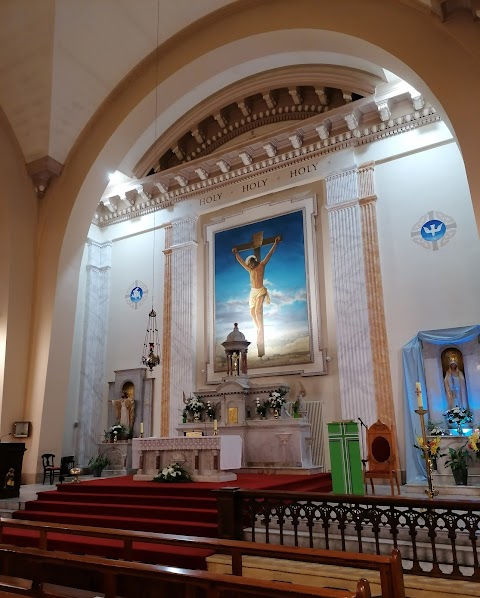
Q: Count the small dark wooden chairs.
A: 2